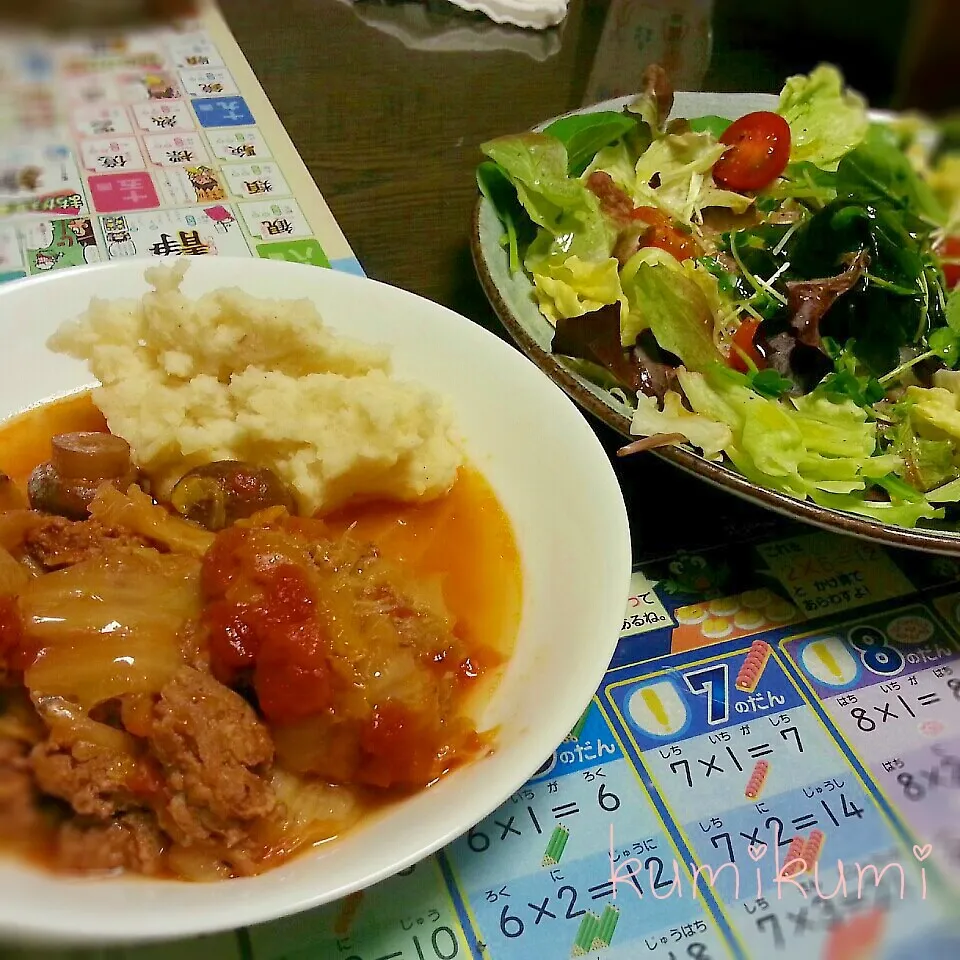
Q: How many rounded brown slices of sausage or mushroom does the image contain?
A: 2